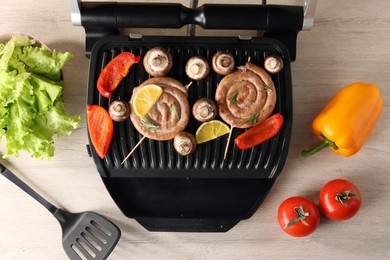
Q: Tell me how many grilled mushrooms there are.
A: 7